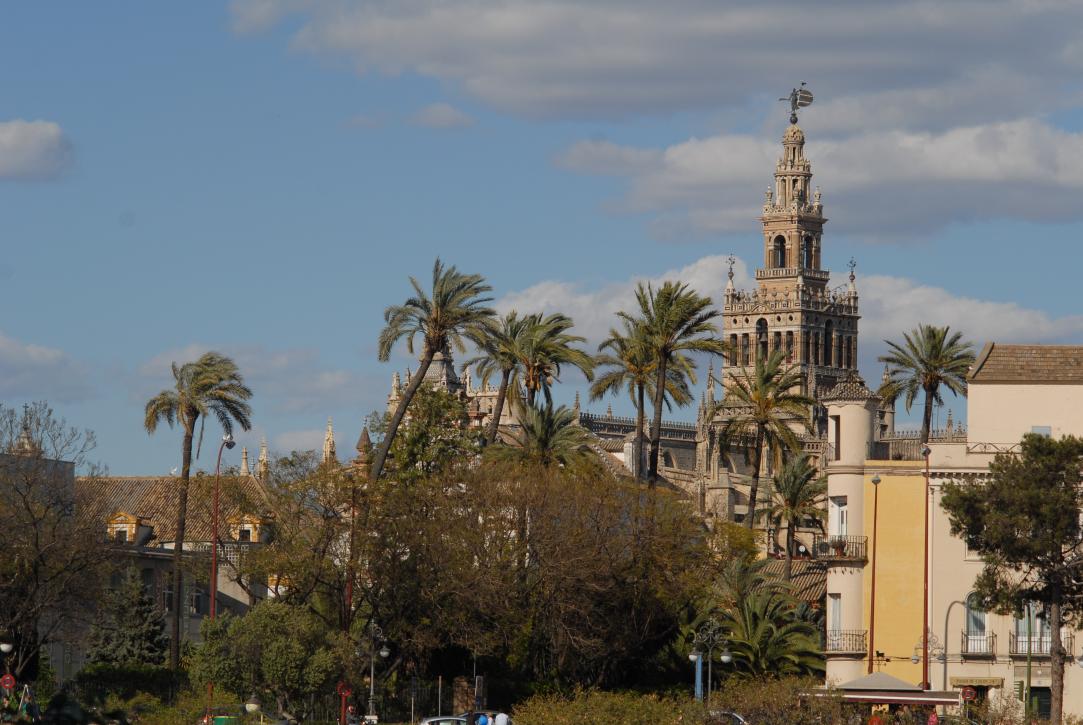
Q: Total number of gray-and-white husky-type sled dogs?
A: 0